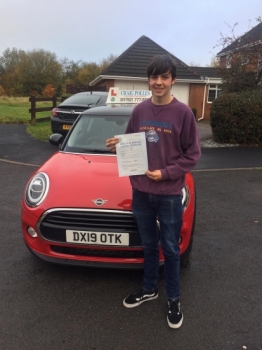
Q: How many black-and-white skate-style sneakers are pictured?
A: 2